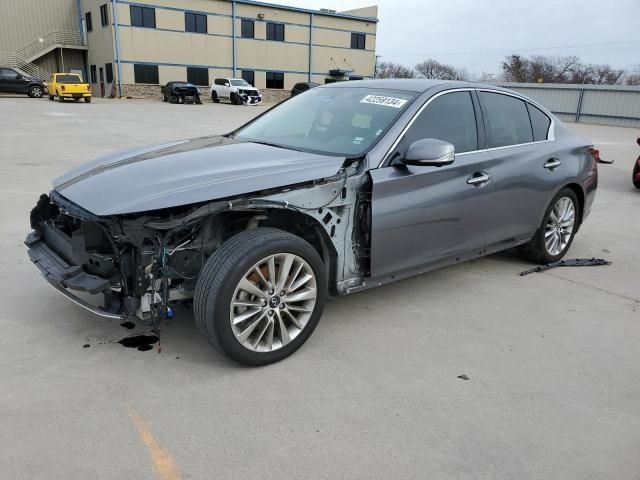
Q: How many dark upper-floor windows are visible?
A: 7